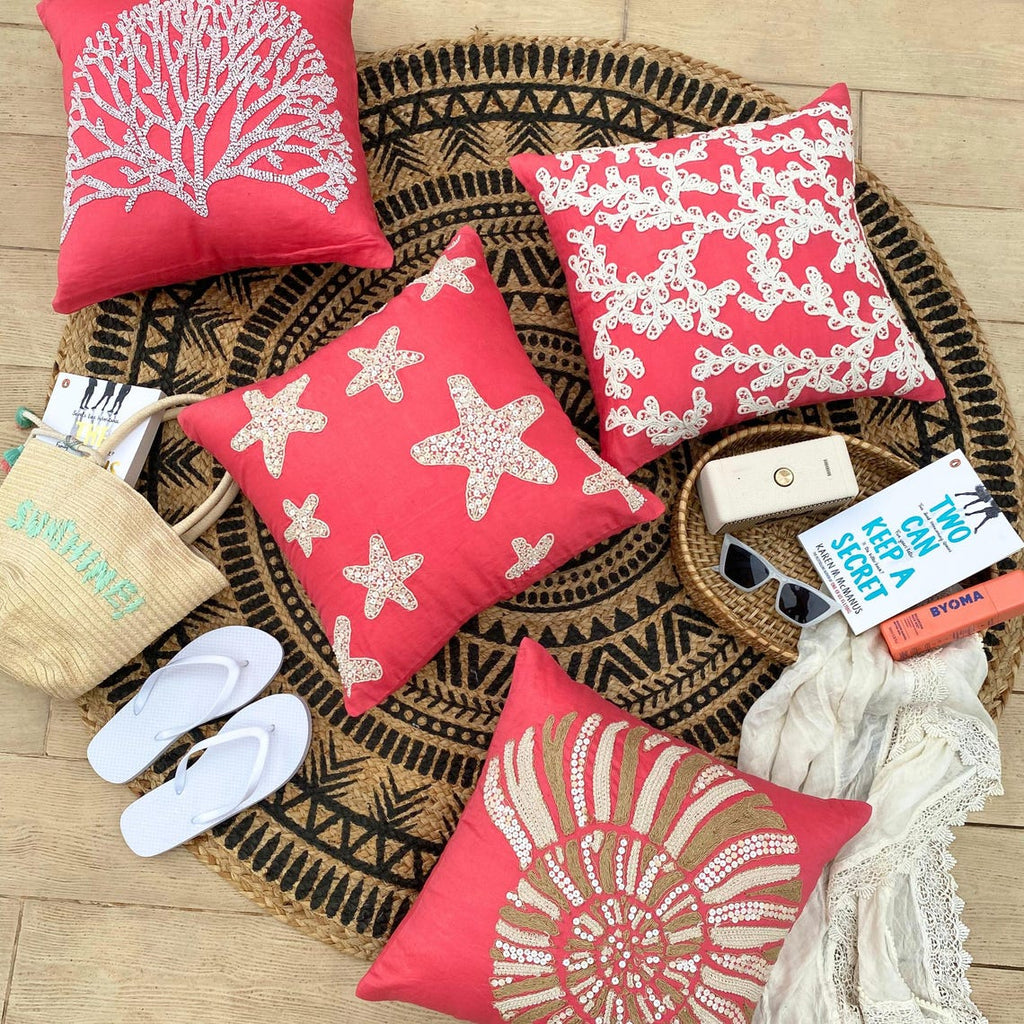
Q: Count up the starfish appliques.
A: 9